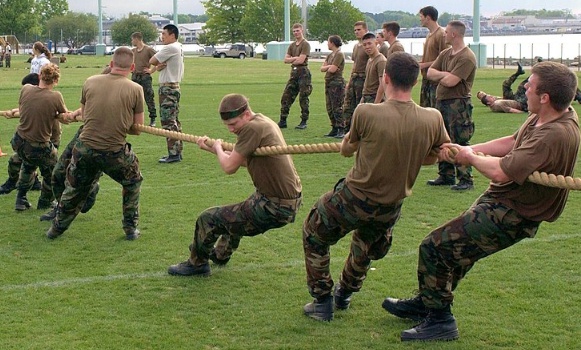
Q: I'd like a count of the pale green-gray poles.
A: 4